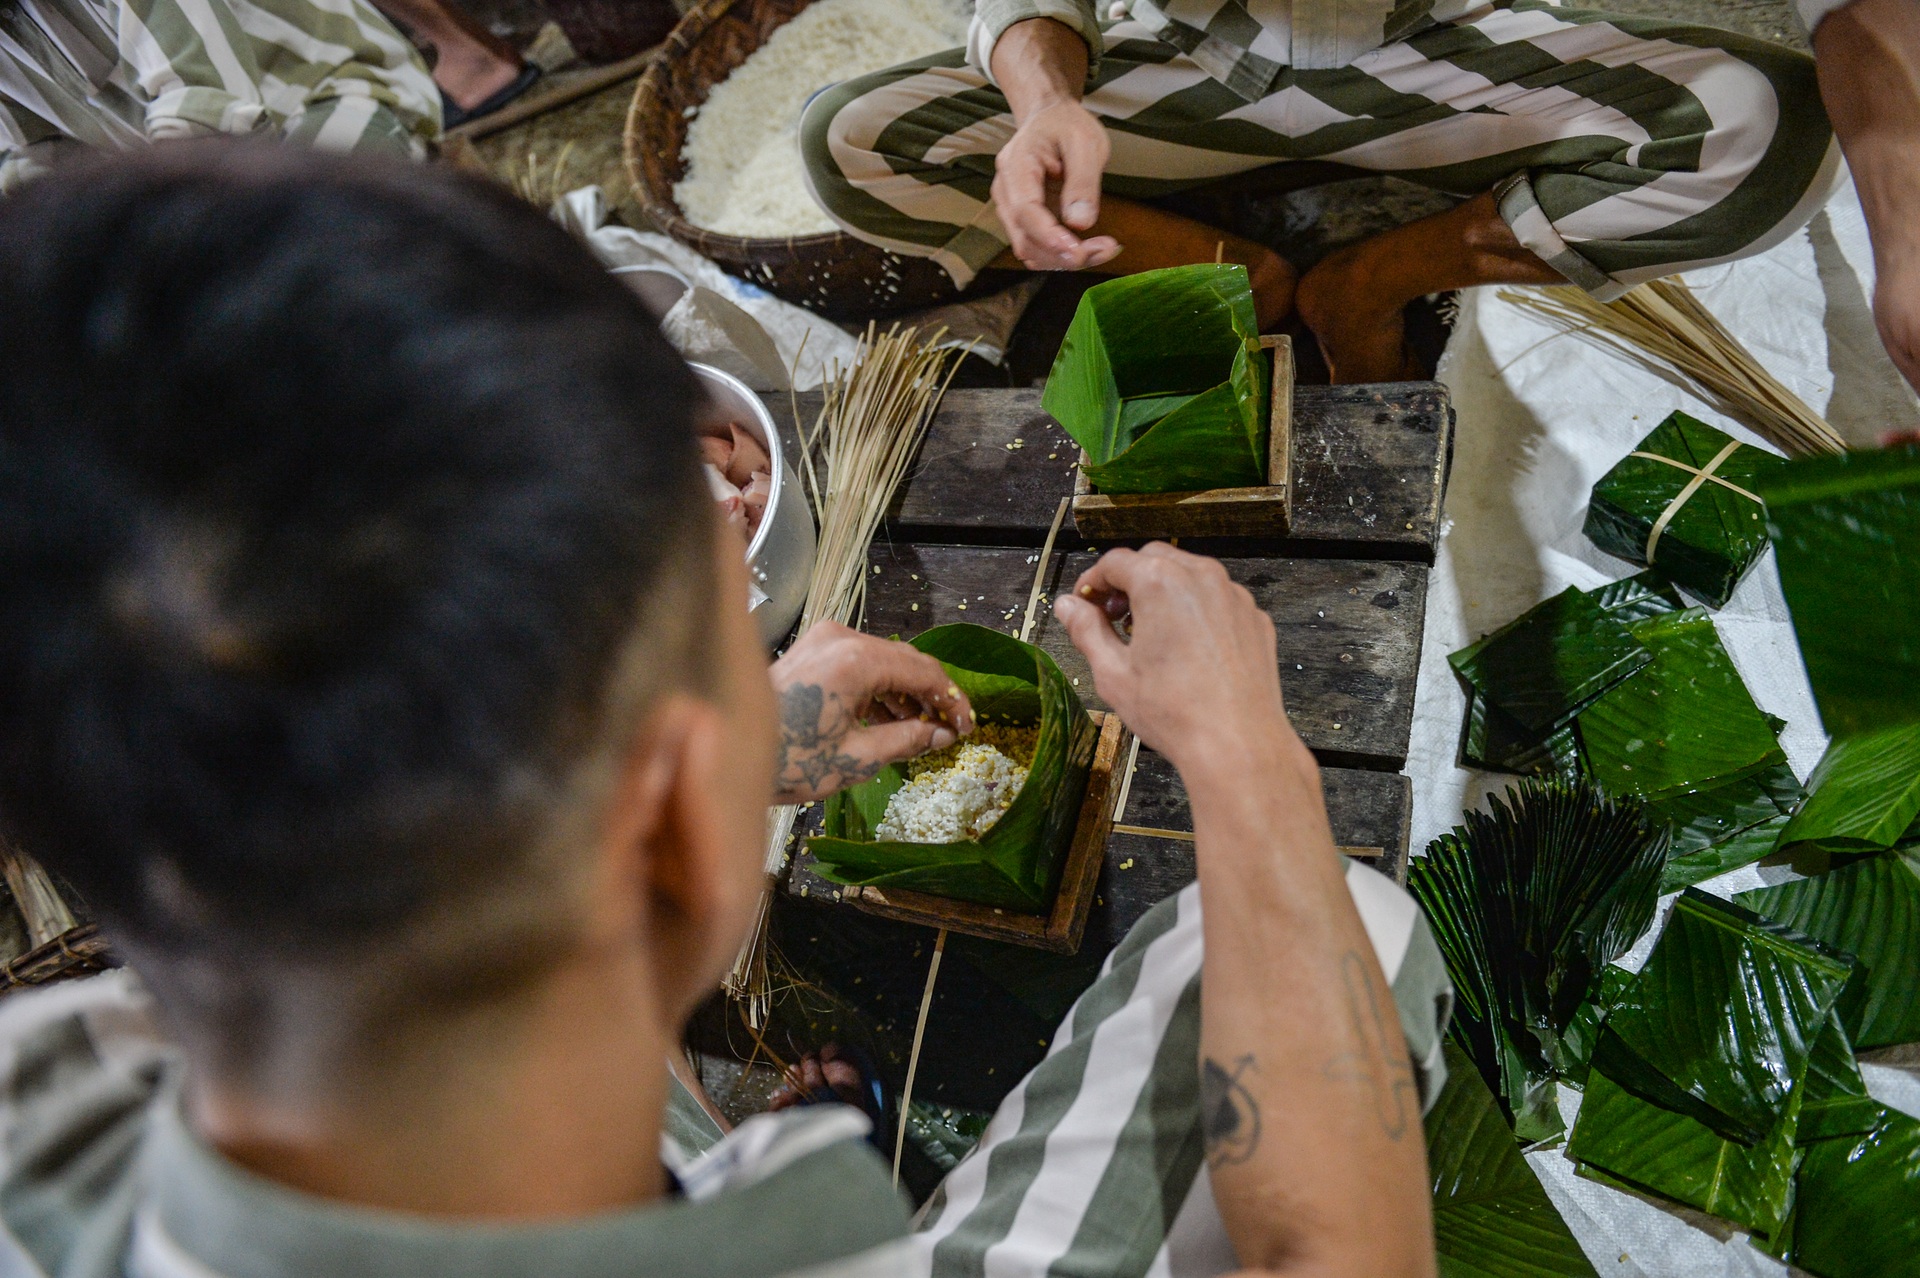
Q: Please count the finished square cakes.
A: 1